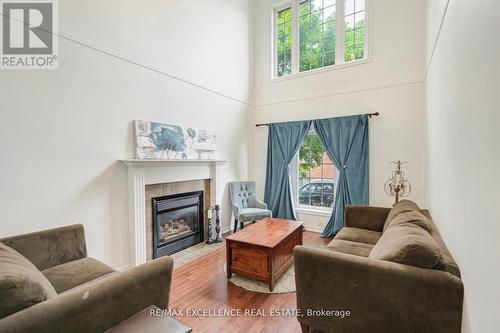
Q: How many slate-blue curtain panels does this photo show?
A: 2